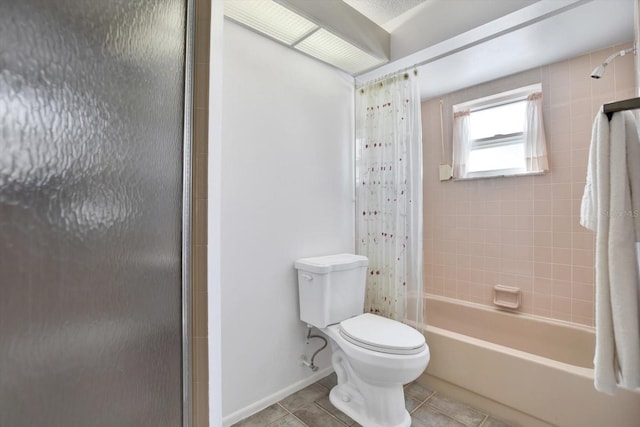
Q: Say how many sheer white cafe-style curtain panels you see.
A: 2